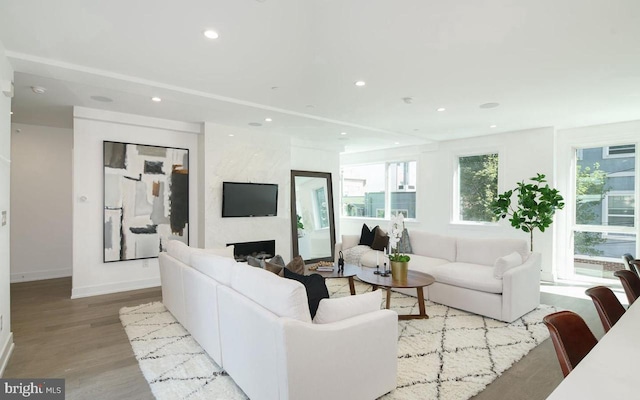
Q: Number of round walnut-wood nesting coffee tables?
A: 2